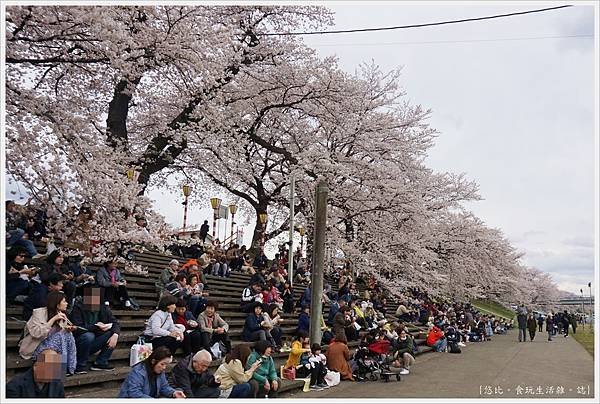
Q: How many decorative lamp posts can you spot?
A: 6